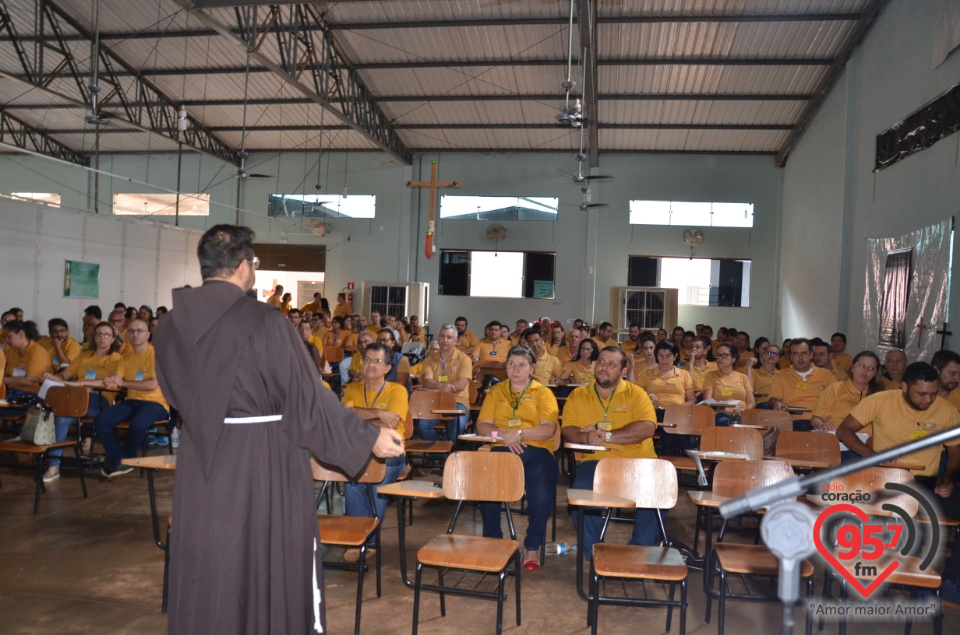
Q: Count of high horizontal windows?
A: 5